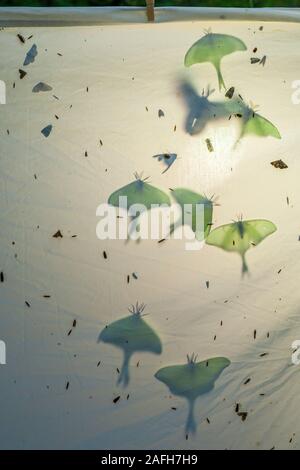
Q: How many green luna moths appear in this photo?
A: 7